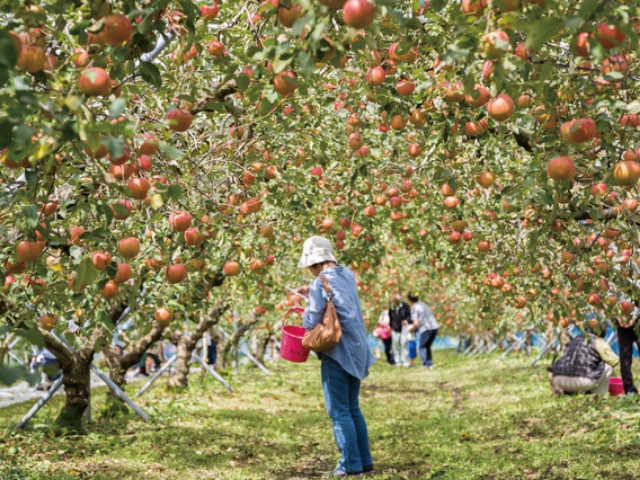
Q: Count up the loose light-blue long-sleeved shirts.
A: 1